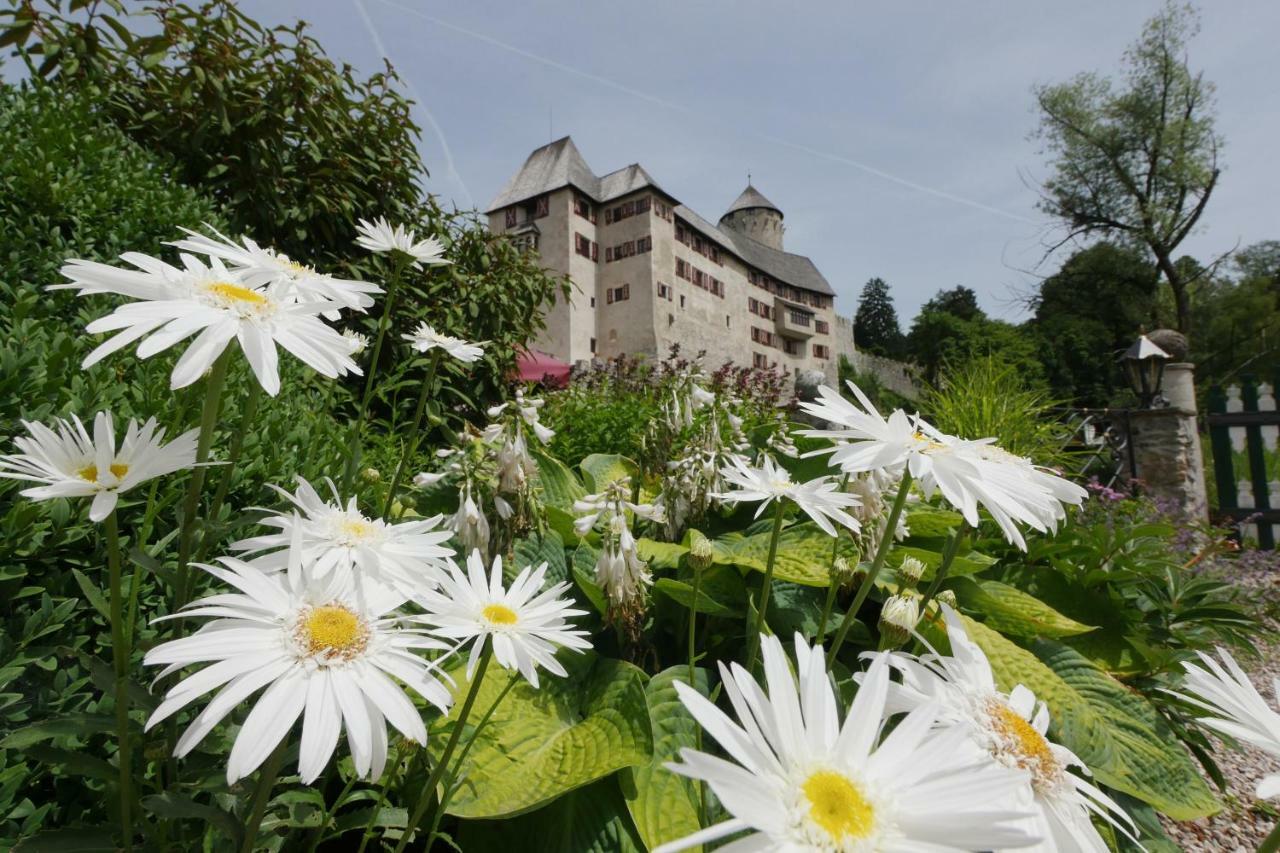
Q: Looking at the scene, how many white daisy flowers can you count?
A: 14